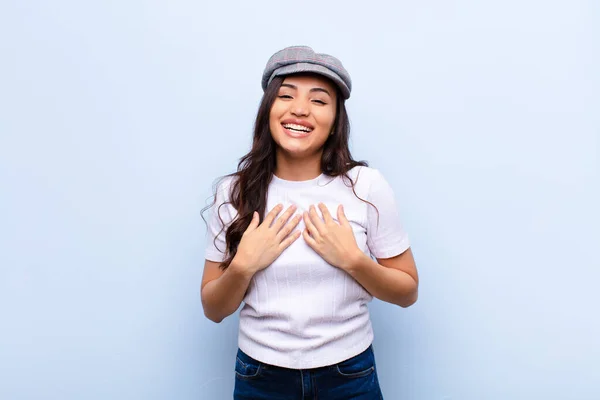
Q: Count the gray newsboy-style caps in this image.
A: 1